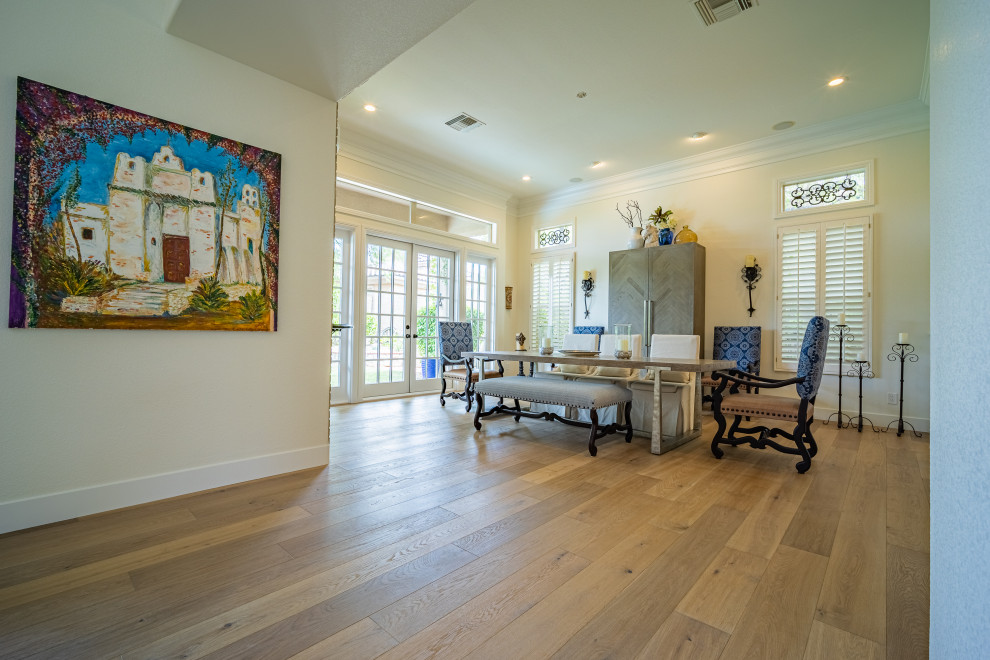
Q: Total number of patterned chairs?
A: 4